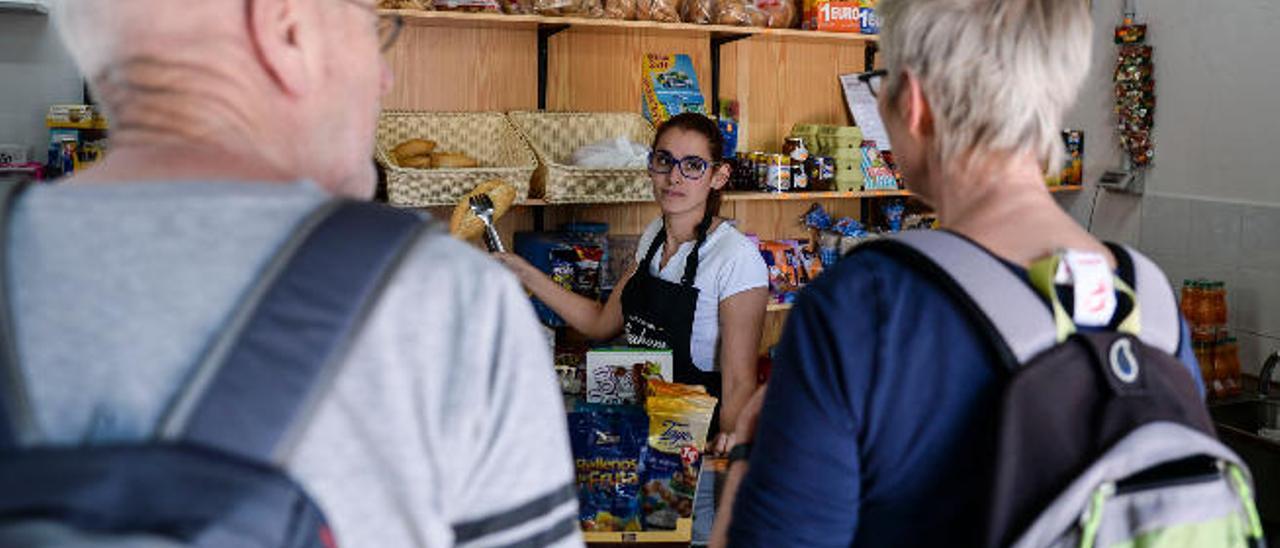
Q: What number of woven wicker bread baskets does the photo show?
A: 2